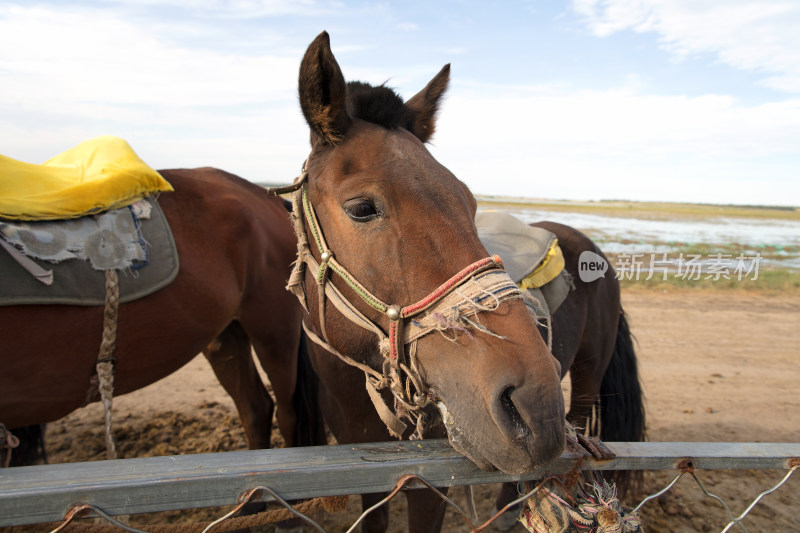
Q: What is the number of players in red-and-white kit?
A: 0